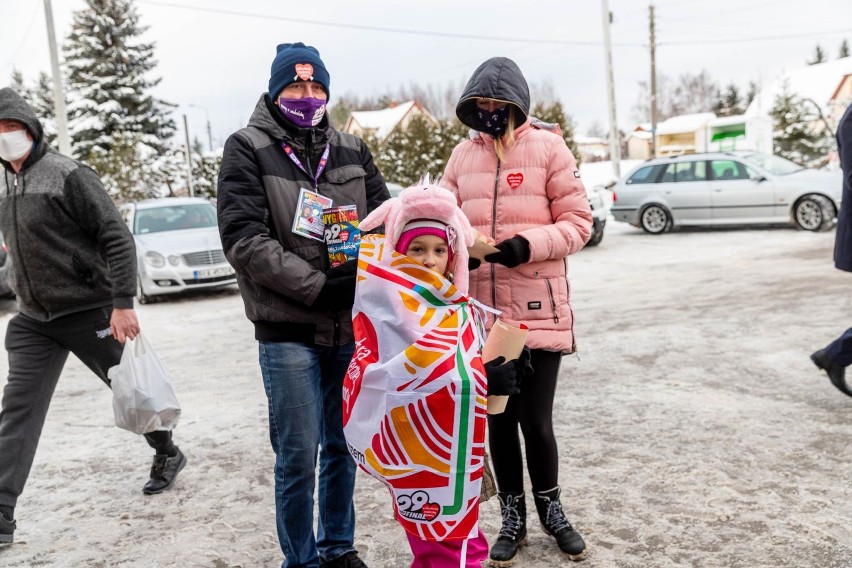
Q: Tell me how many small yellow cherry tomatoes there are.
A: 0